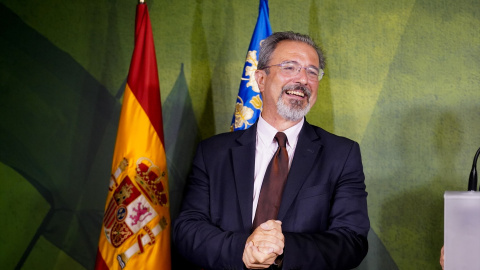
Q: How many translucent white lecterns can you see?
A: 1